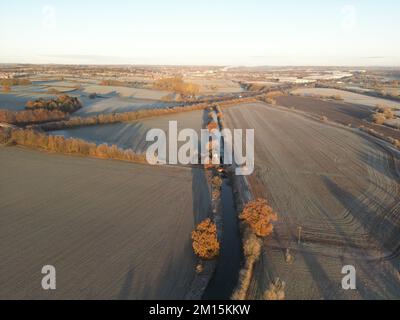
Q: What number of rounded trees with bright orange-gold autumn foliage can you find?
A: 2